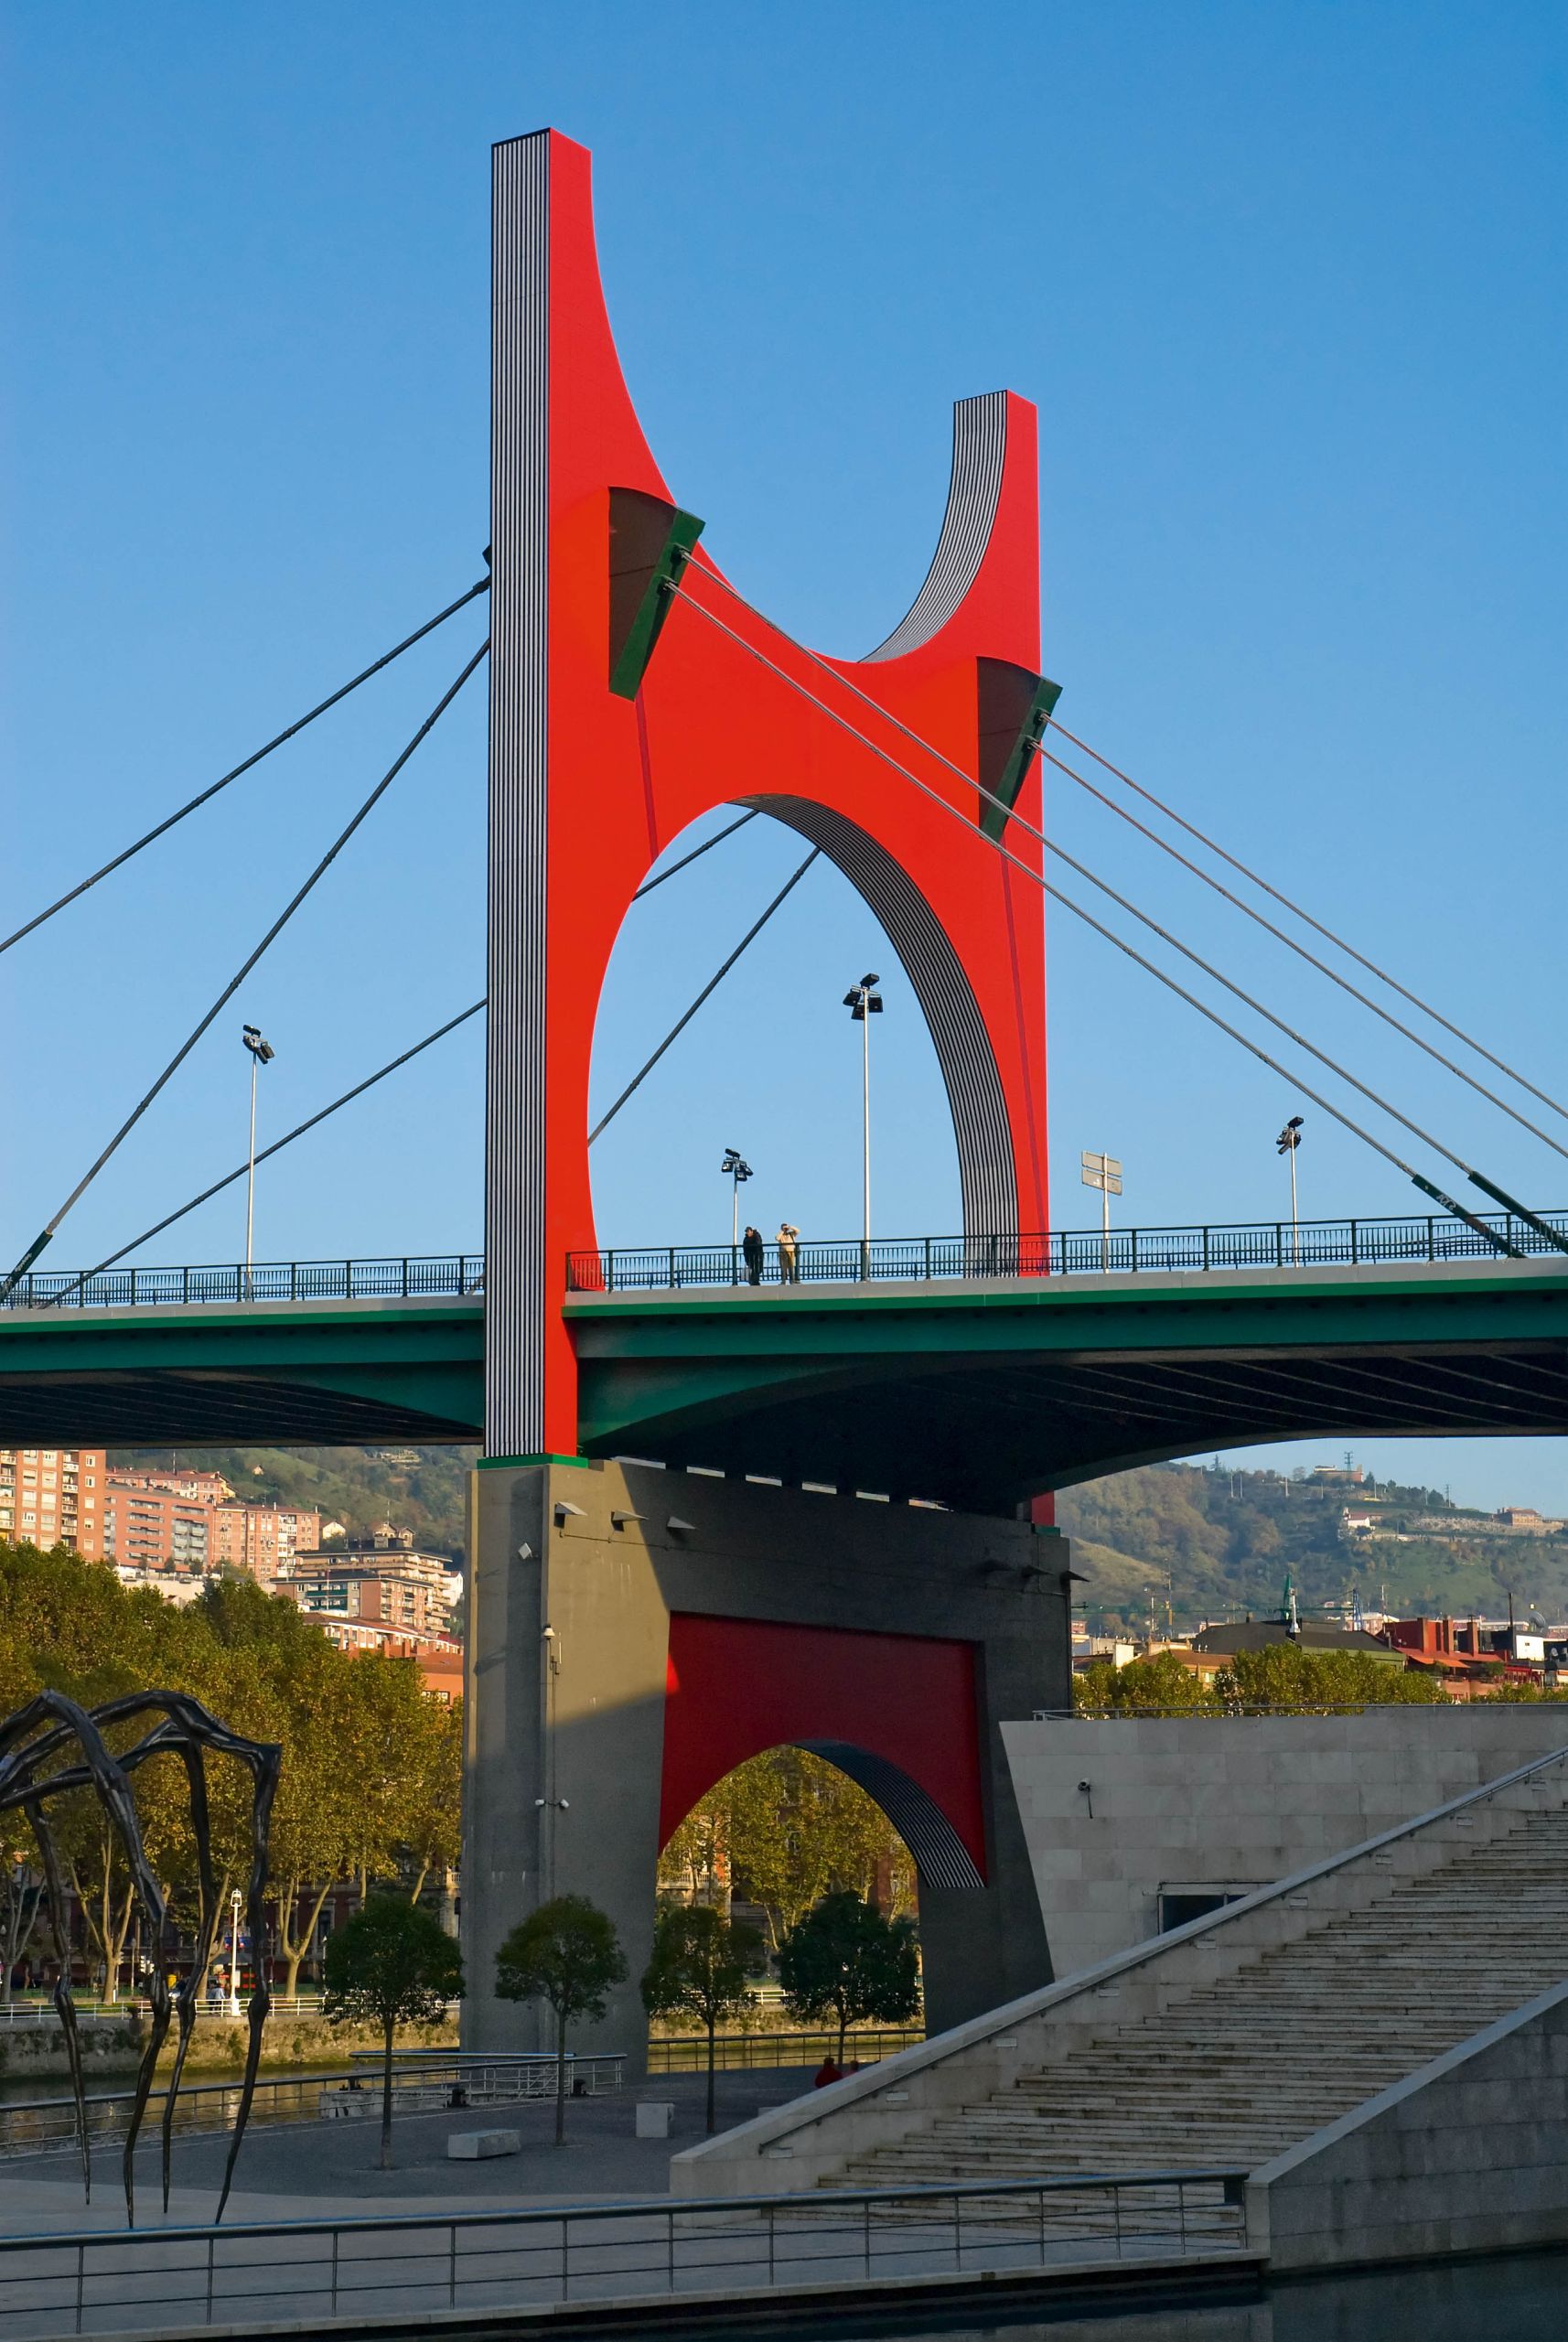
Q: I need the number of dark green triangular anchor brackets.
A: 2